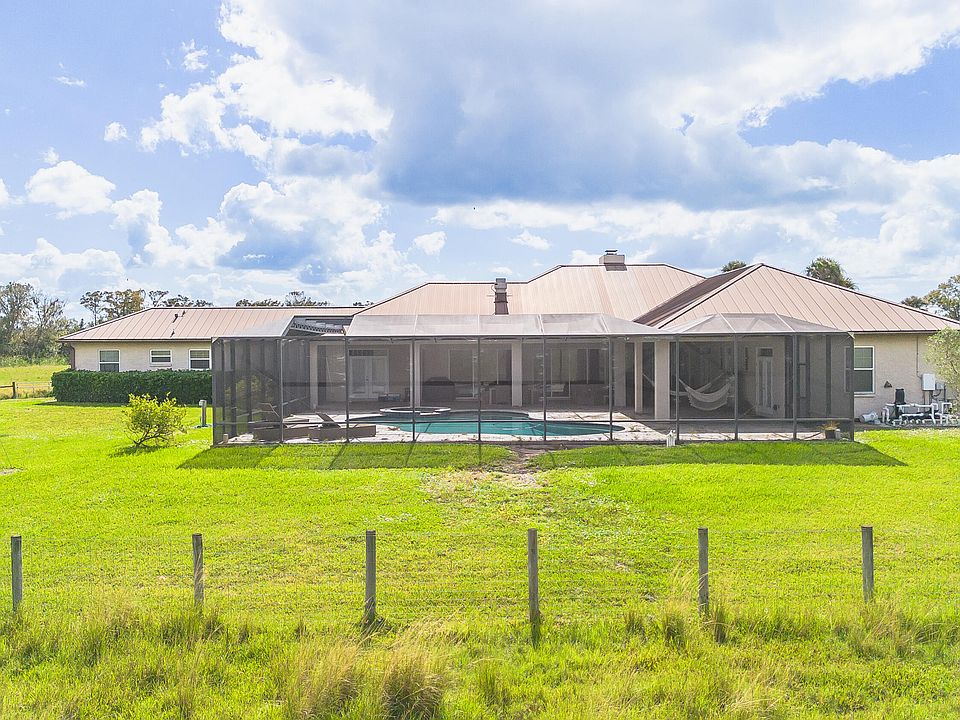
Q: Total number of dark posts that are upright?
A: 6